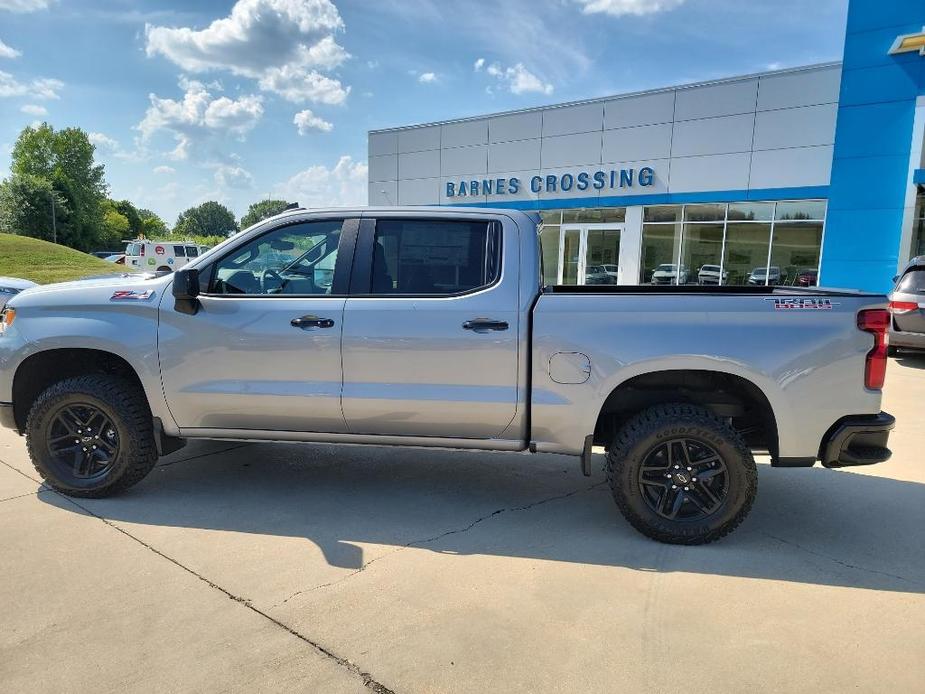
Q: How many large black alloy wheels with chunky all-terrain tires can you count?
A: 2